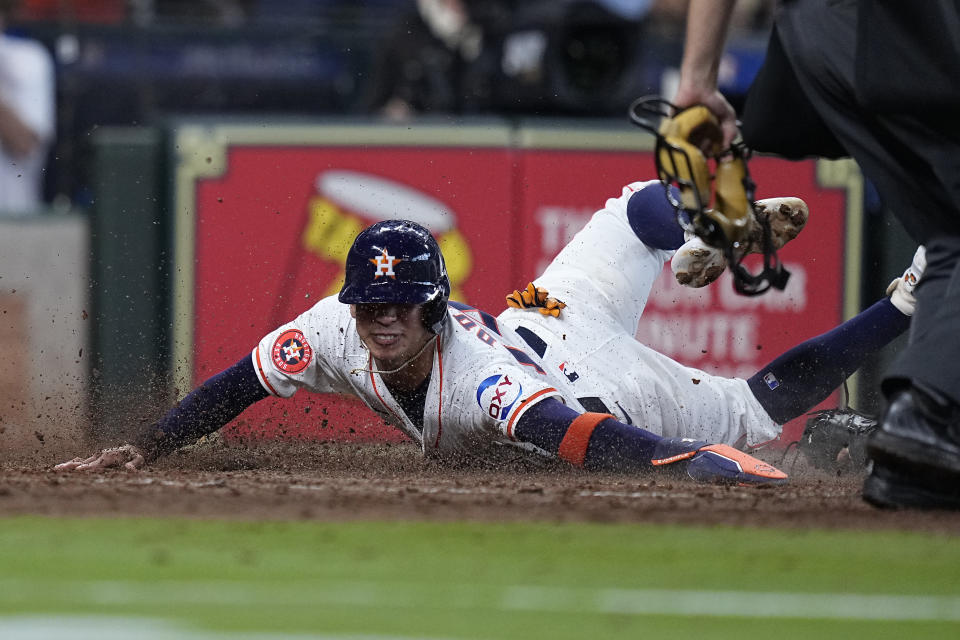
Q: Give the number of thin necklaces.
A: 1